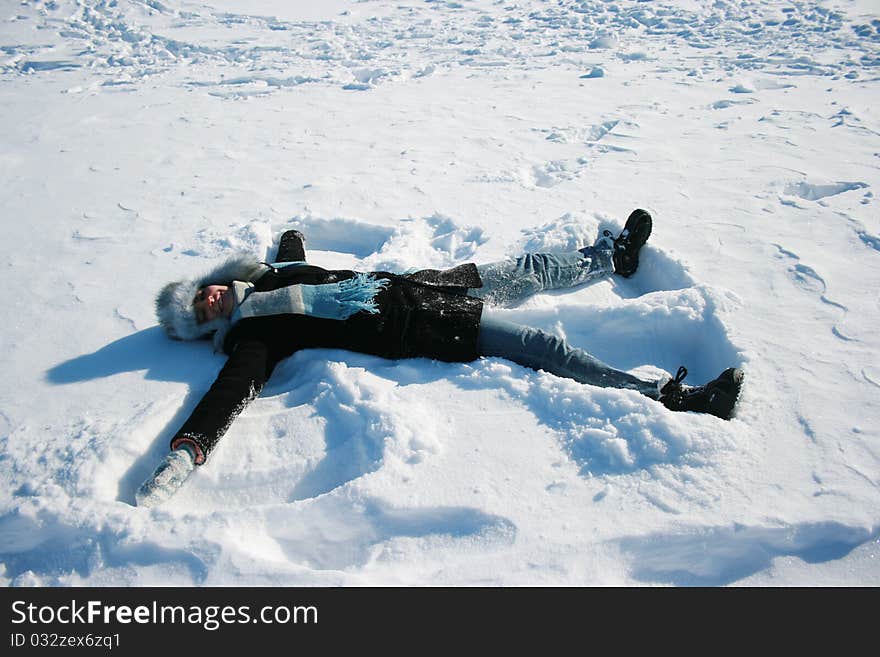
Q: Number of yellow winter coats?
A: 0